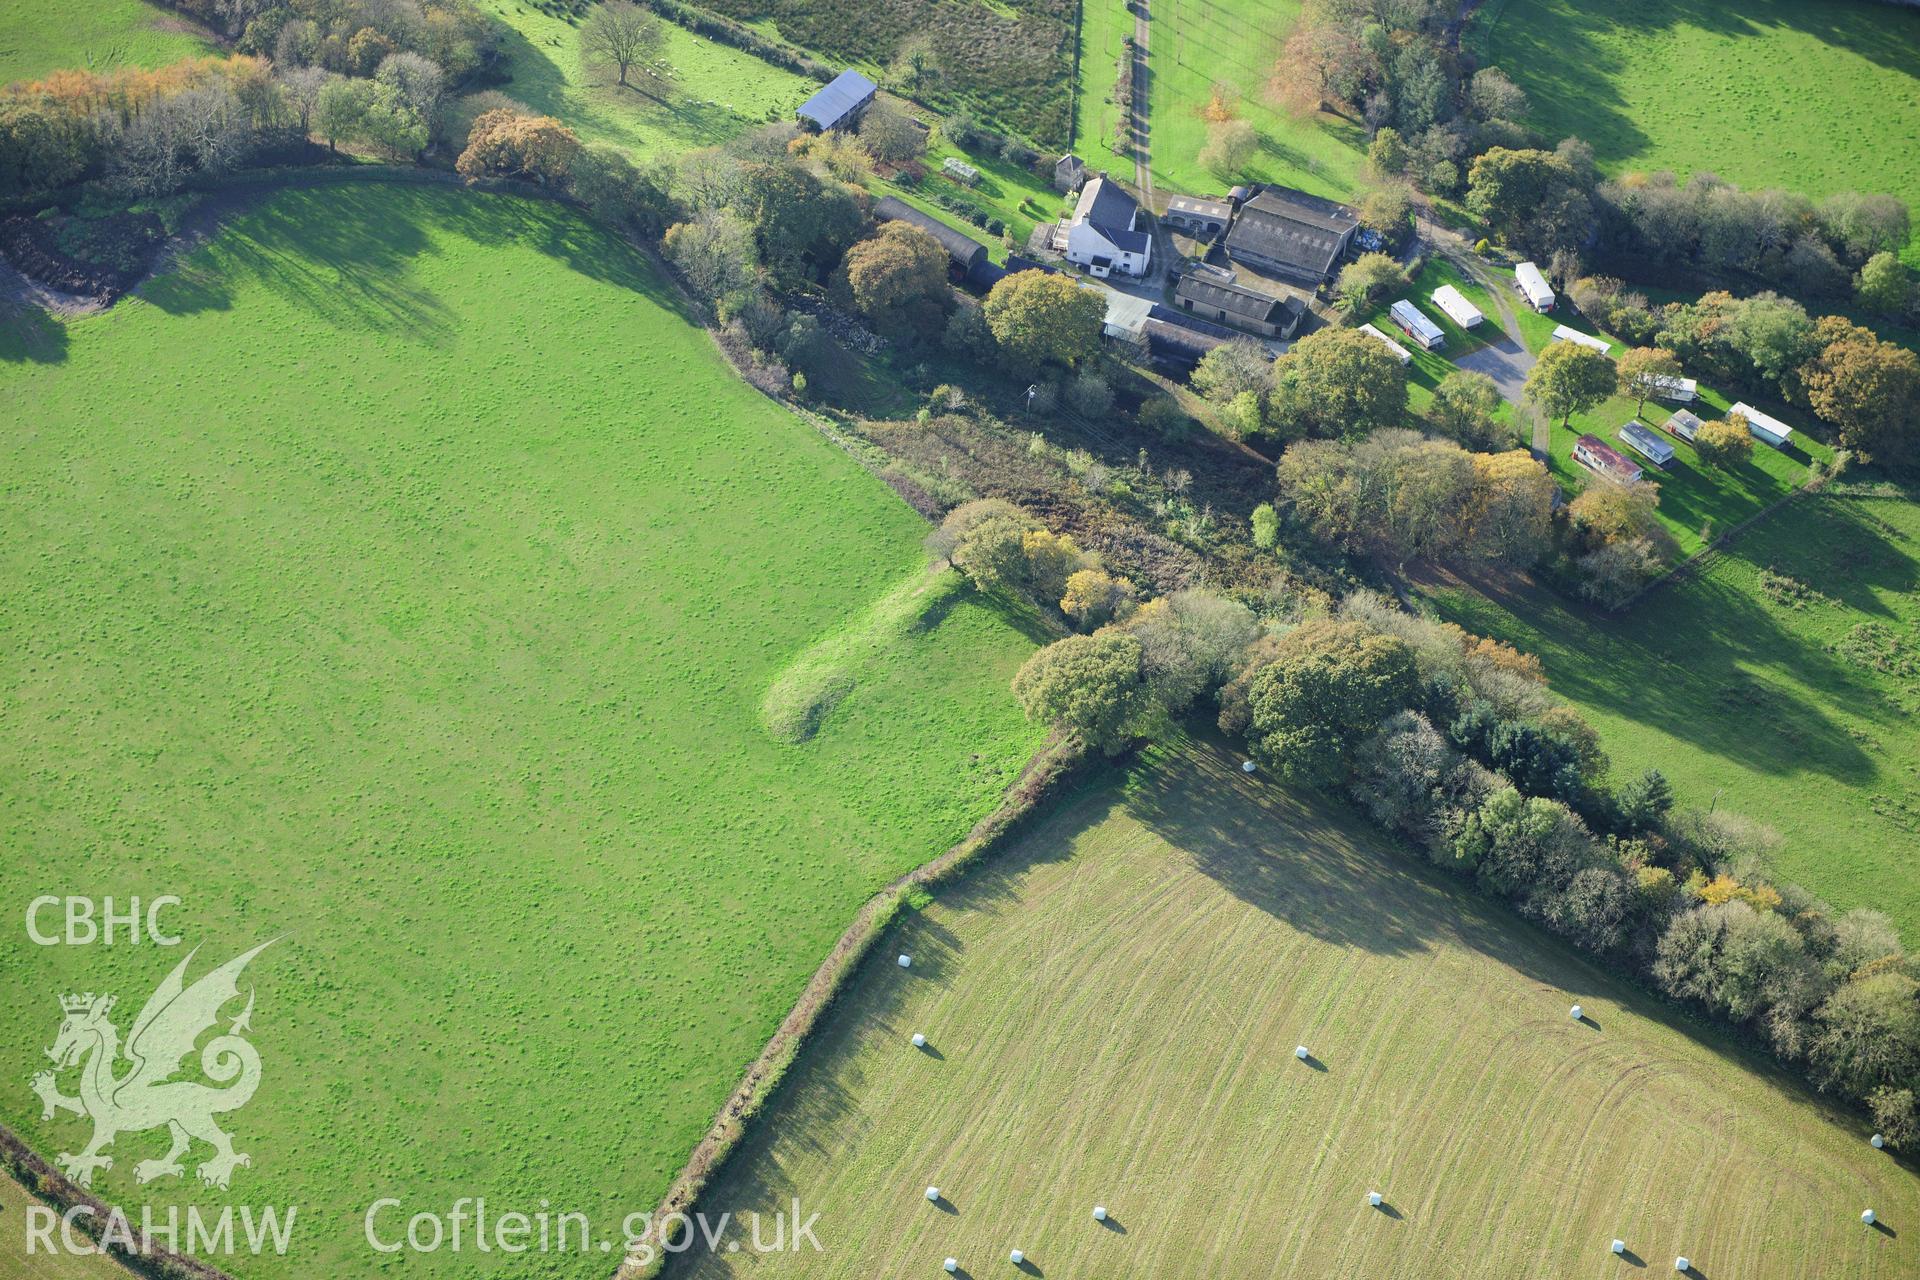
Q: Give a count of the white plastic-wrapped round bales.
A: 14